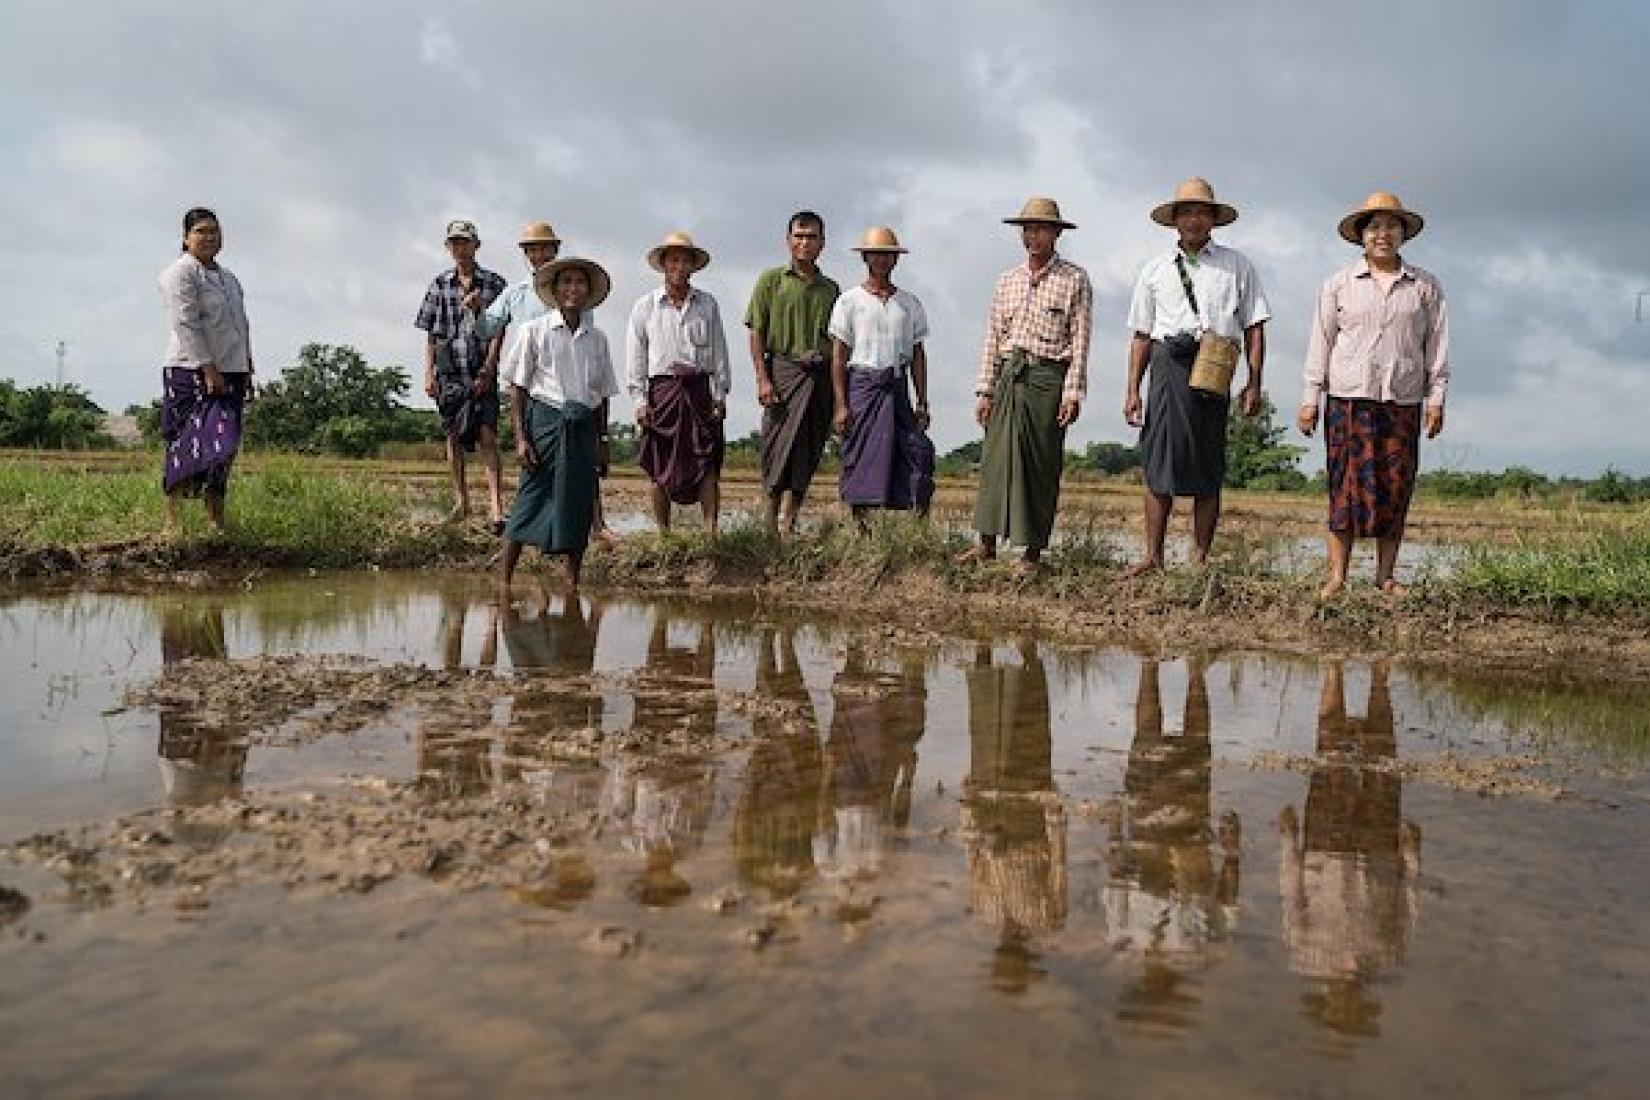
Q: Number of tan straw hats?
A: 7